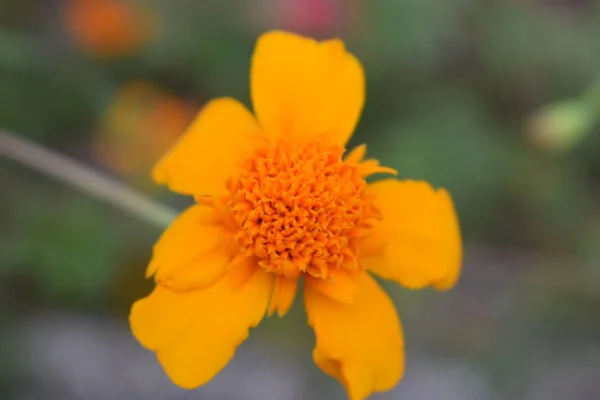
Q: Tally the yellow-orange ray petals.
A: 6